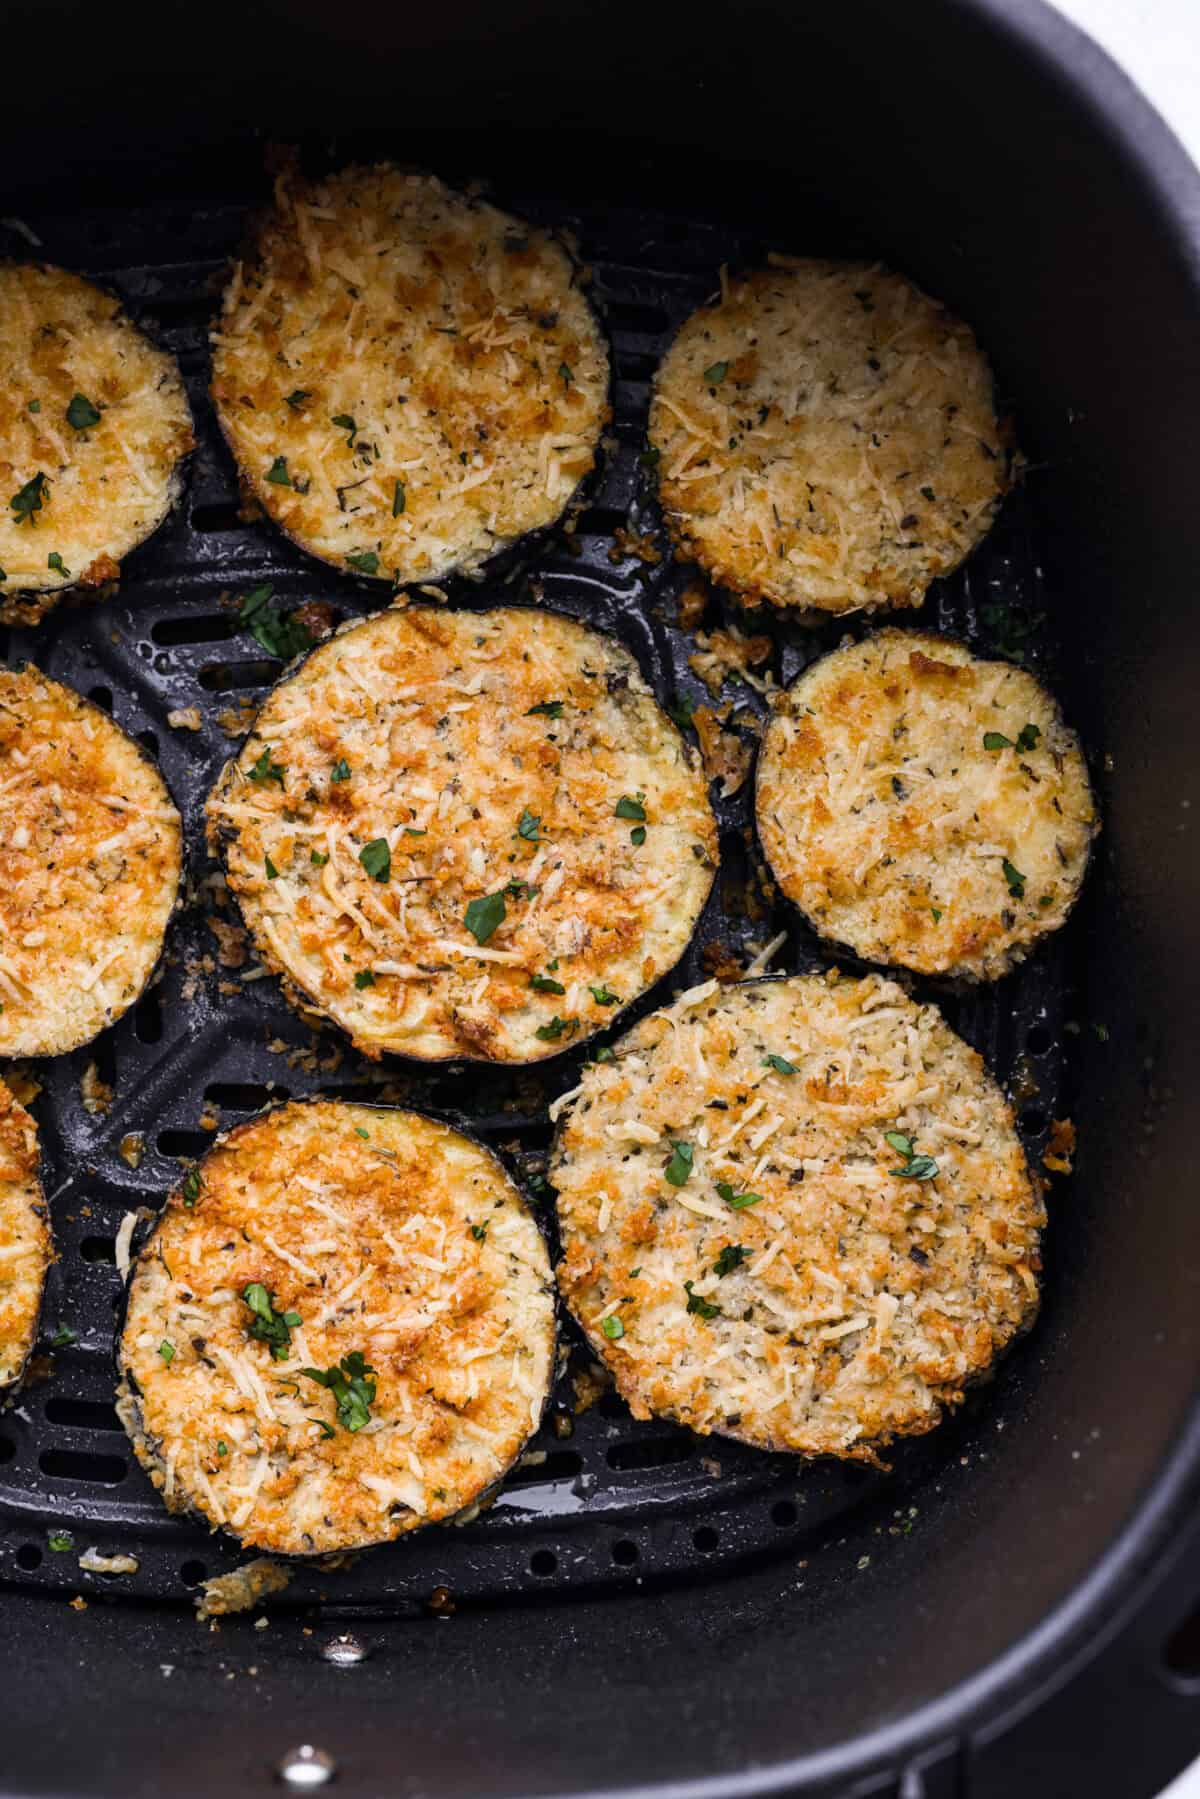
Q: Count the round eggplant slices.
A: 9